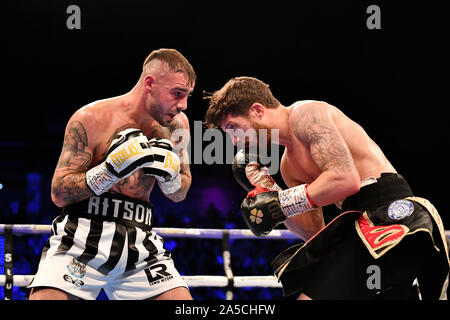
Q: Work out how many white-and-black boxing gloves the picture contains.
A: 2